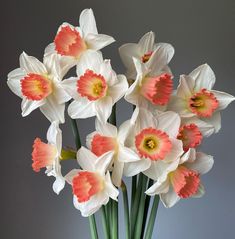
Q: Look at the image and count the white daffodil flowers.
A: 12